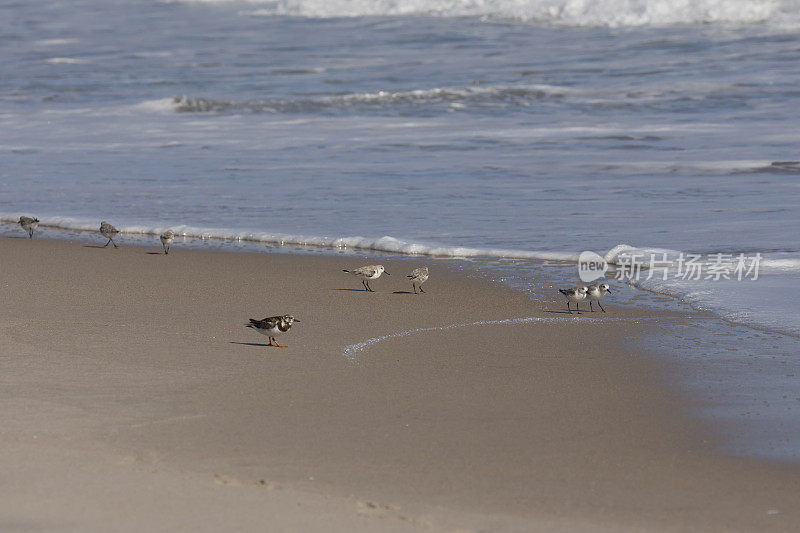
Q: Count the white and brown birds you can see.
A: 8